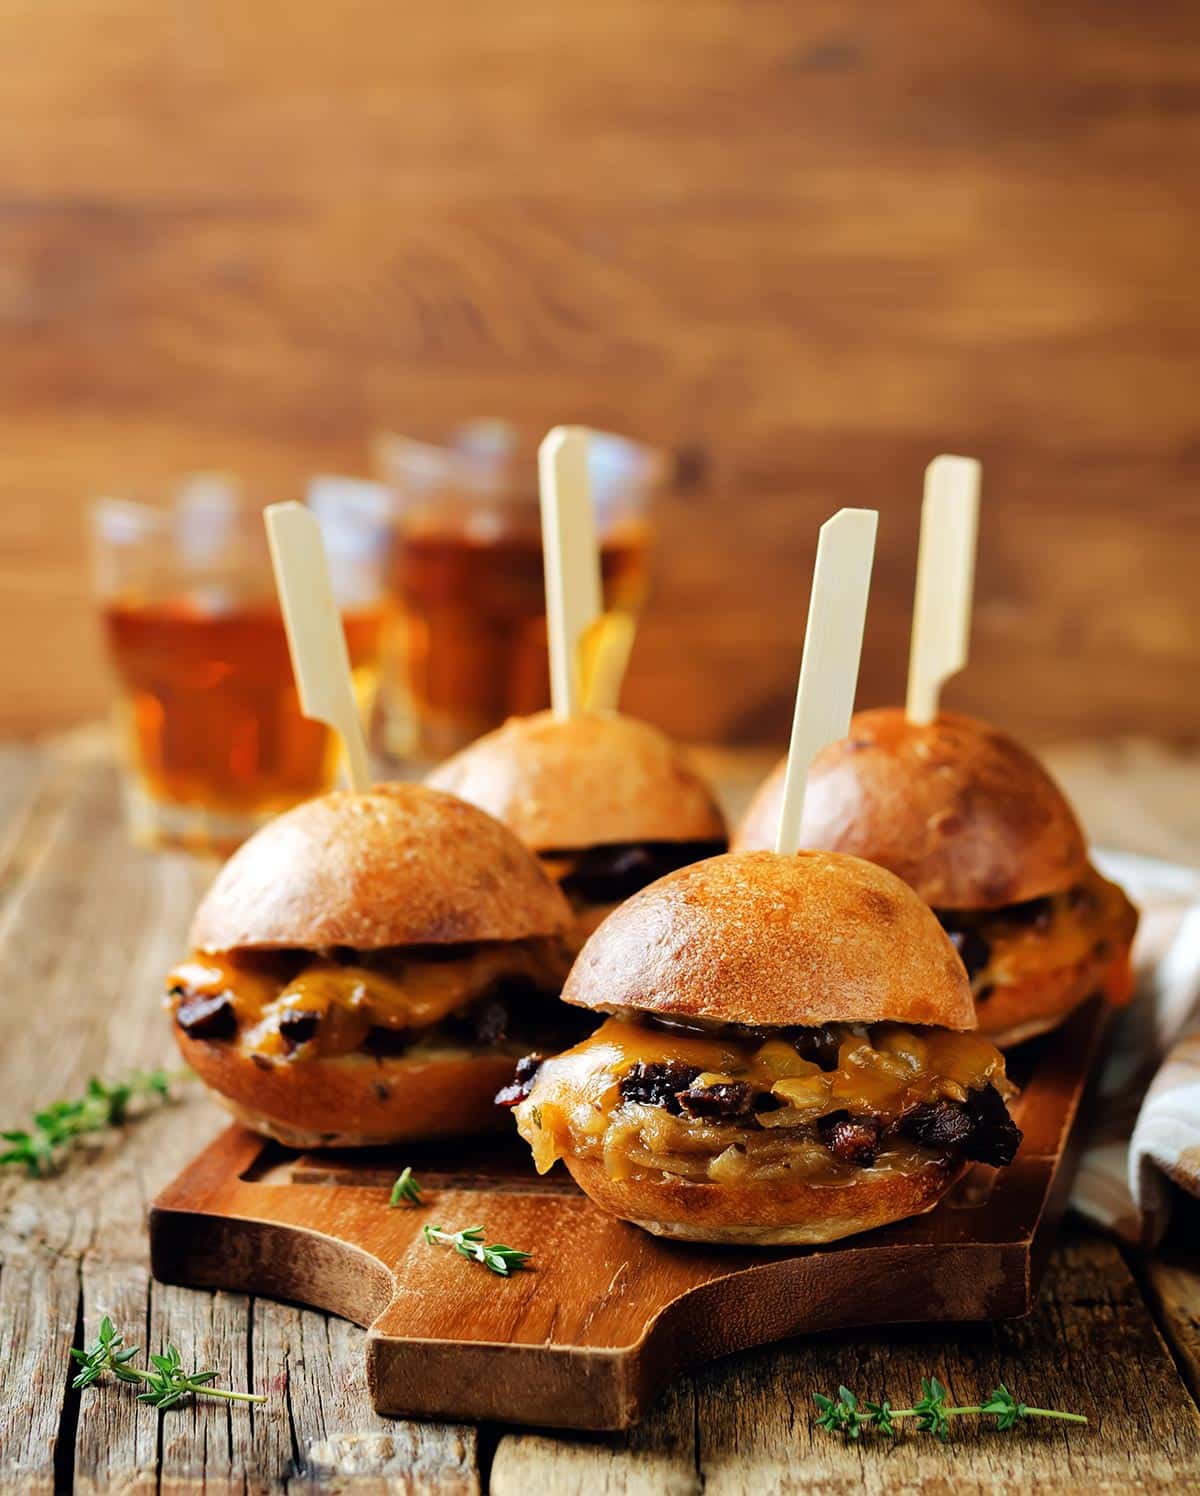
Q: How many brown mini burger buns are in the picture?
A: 4